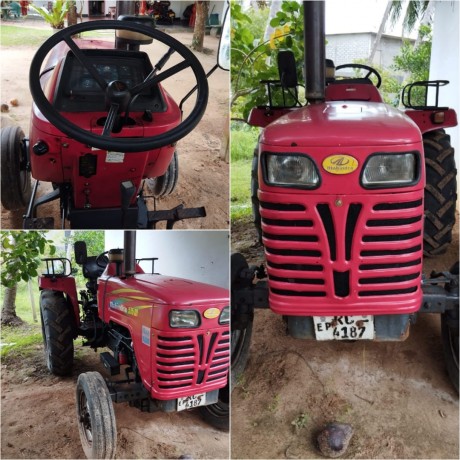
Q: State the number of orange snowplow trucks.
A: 0